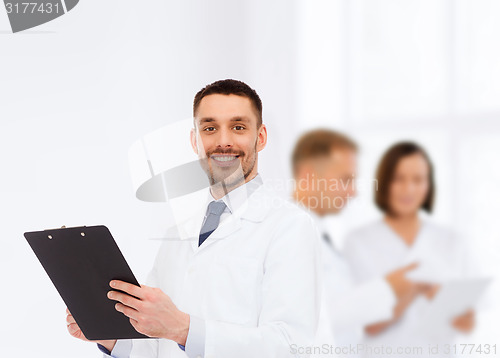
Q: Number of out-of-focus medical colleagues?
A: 2